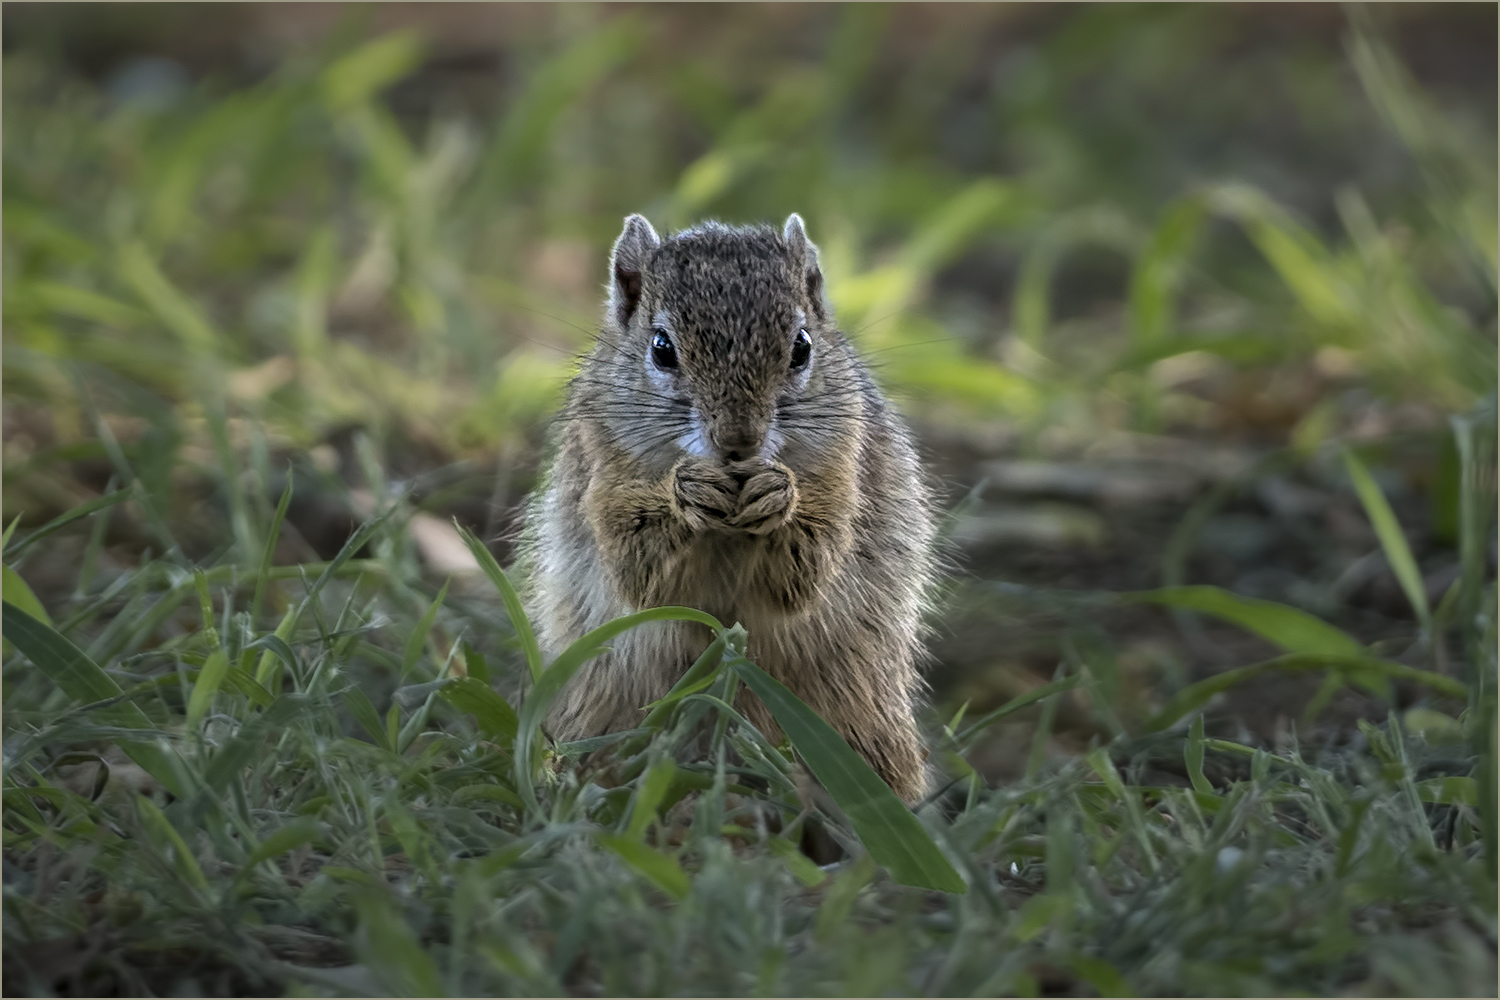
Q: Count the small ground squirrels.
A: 1